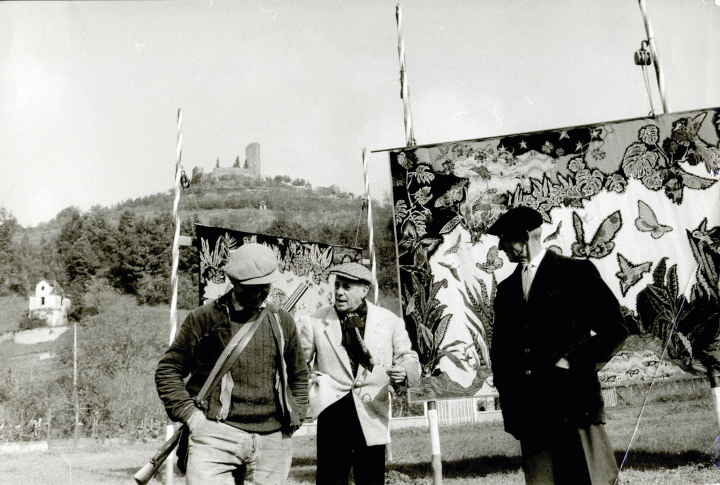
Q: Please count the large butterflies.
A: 3